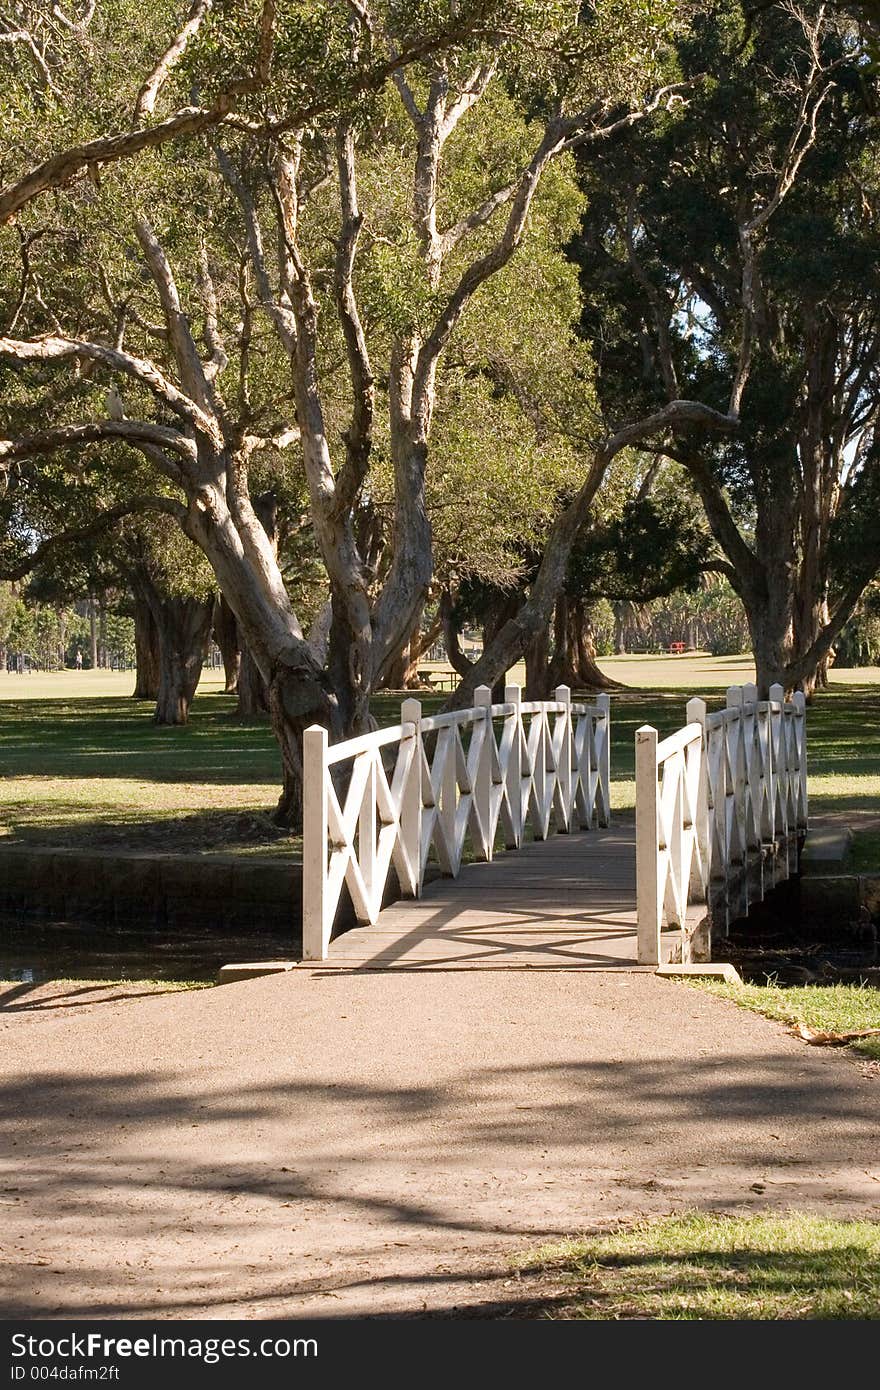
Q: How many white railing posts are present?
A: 12